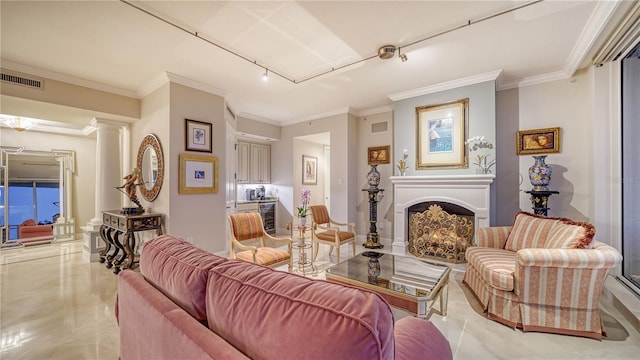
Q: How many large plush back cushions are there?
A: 2